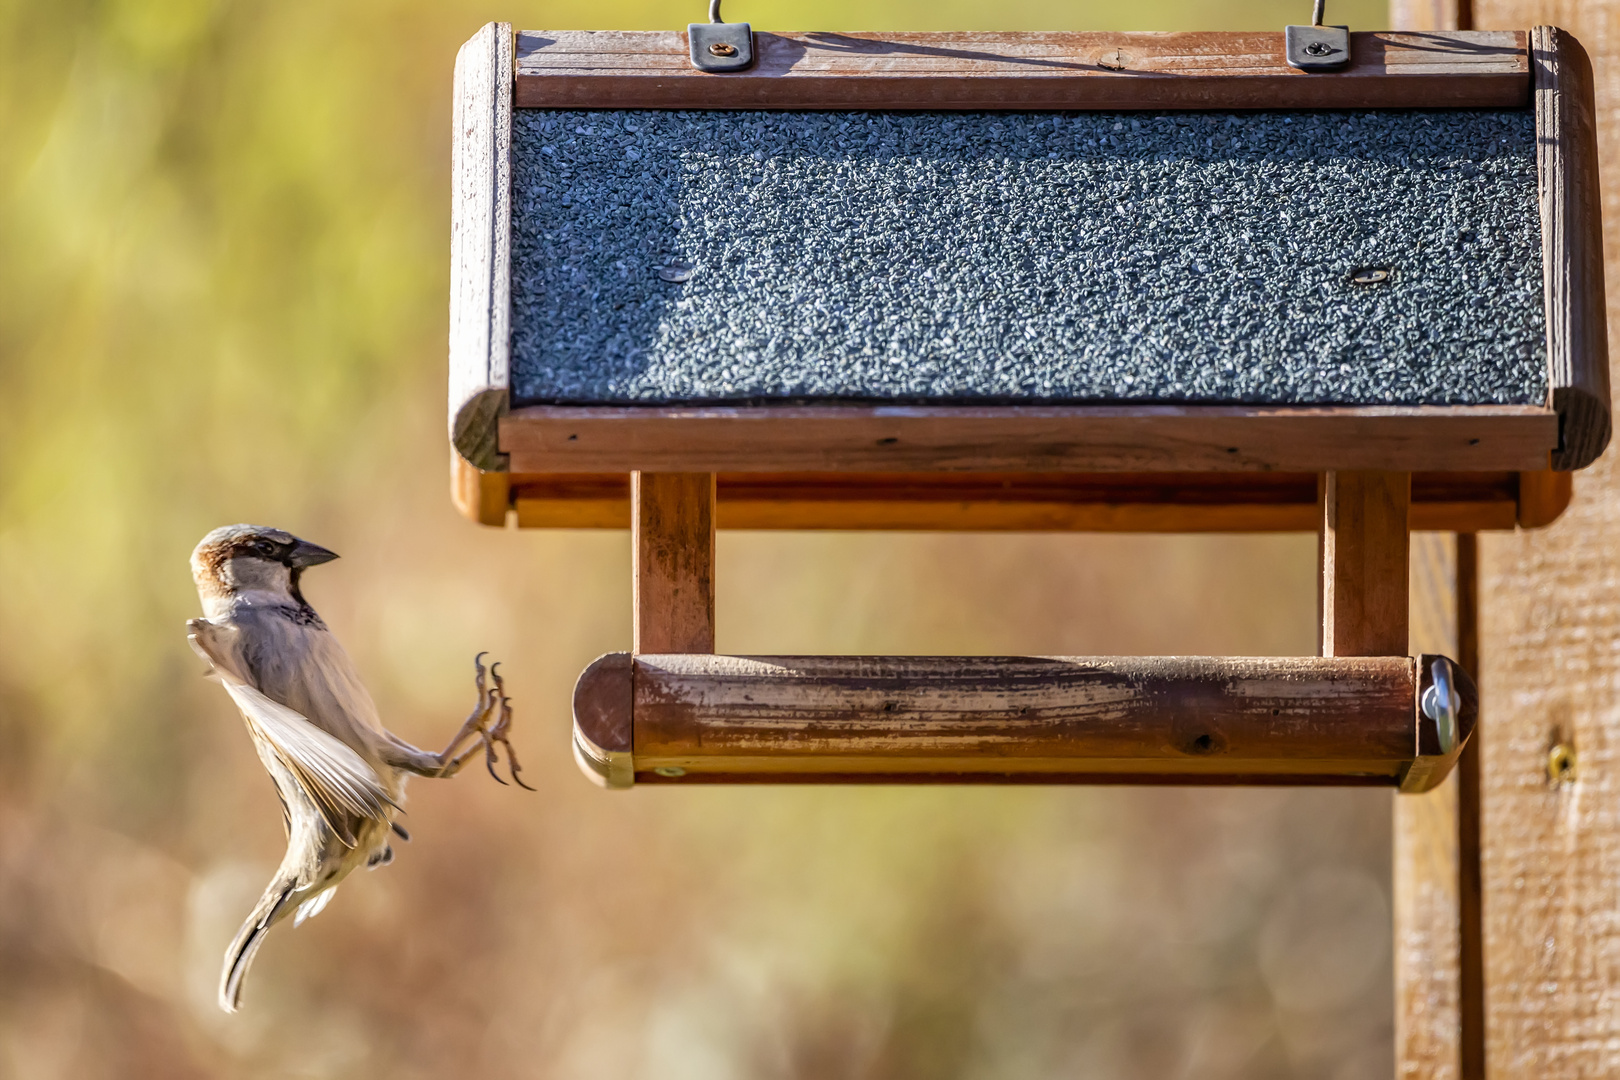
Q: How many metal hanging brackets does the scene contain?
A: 2